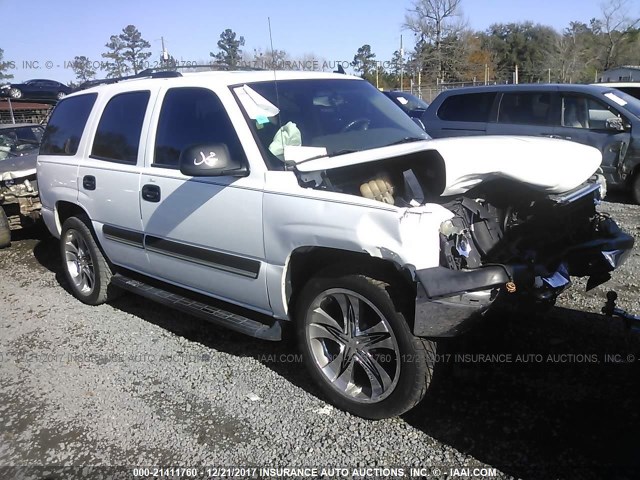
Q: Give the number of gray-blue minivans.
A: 1